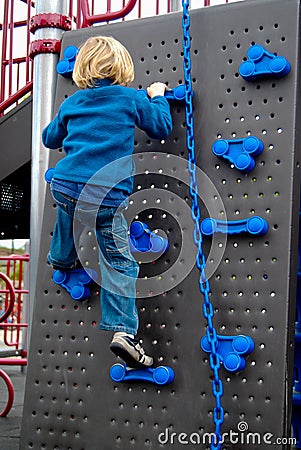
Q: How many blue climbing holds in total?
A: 10